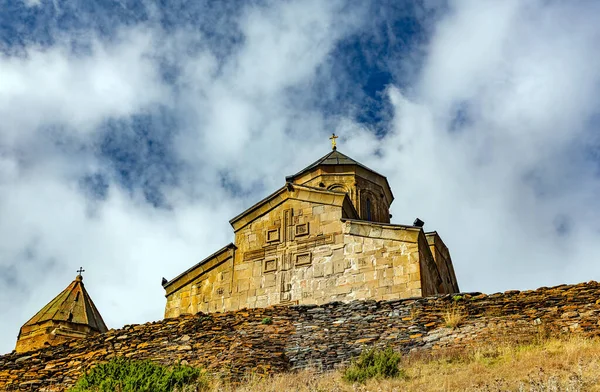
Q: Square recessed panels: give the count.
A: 4